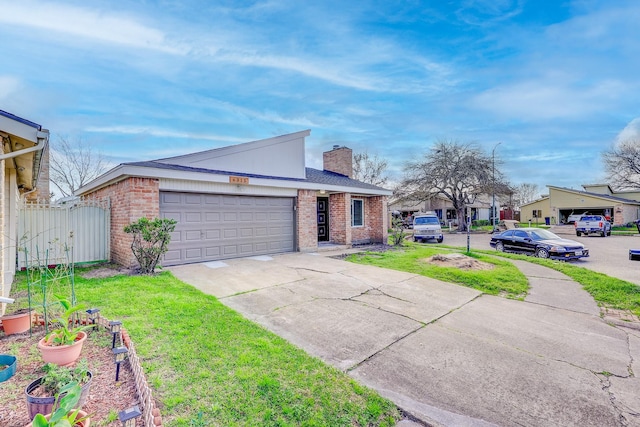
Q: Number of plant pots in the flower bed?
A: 5